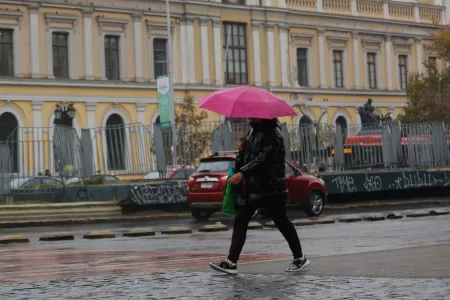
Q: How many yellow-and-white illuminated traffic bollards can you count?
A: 0